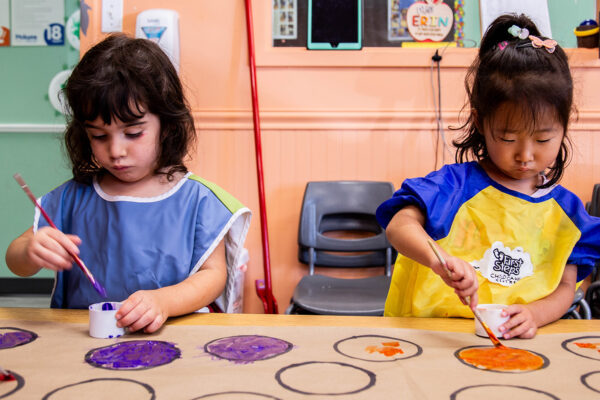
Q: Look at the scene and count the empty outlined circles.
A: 5